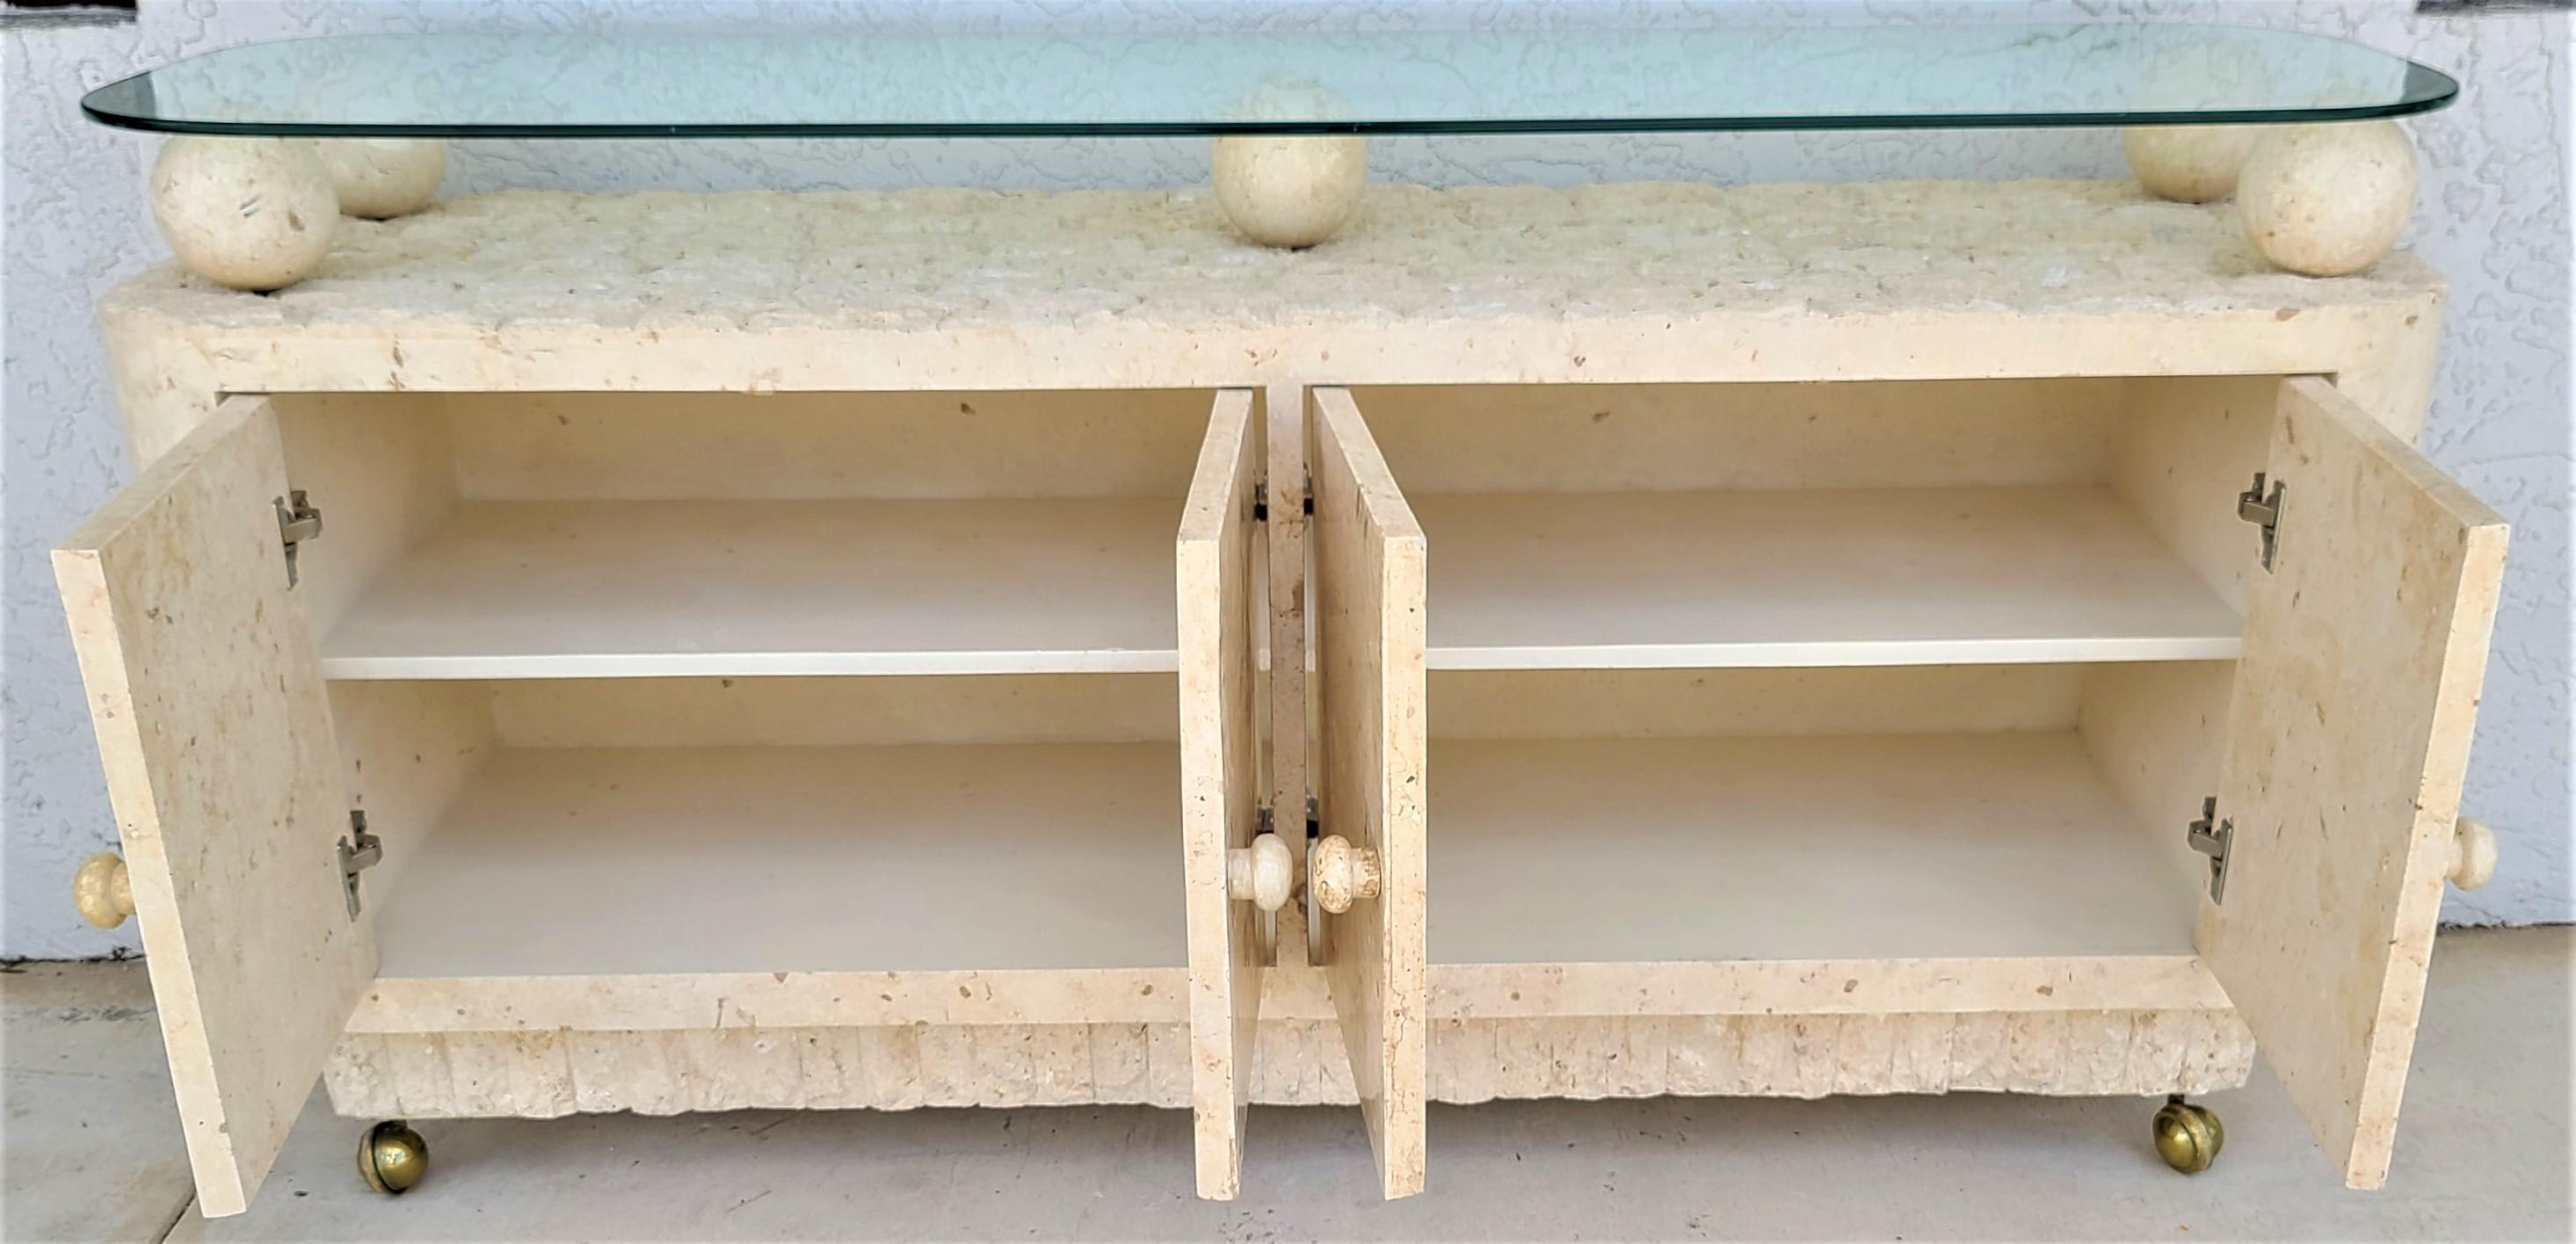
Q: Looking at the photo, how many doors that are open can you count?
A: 4